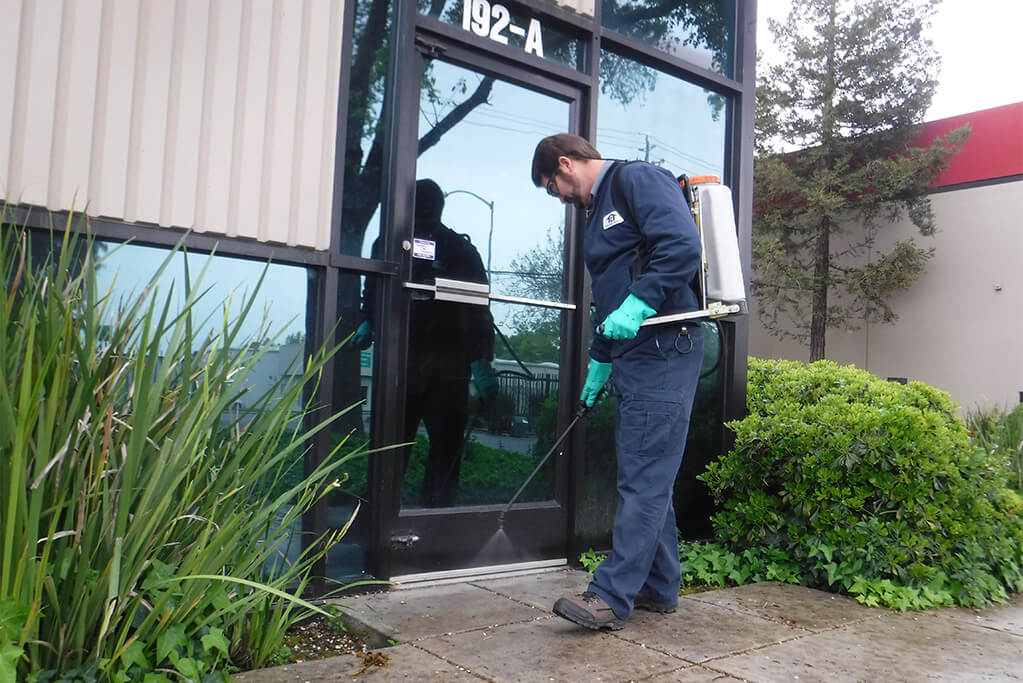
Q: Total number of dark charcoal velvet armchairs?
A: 0